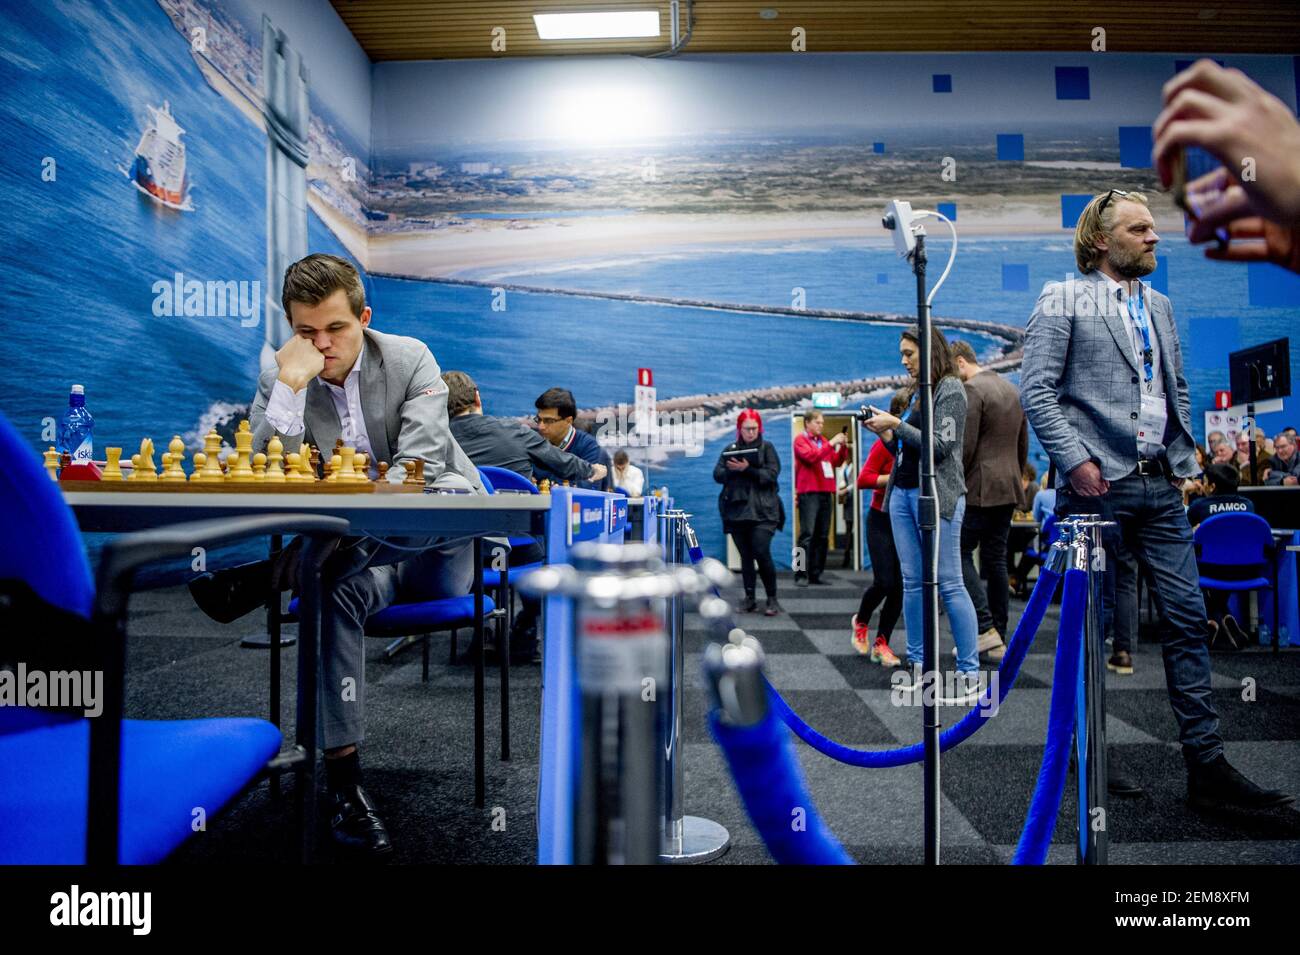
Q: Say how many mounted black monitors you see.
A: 1